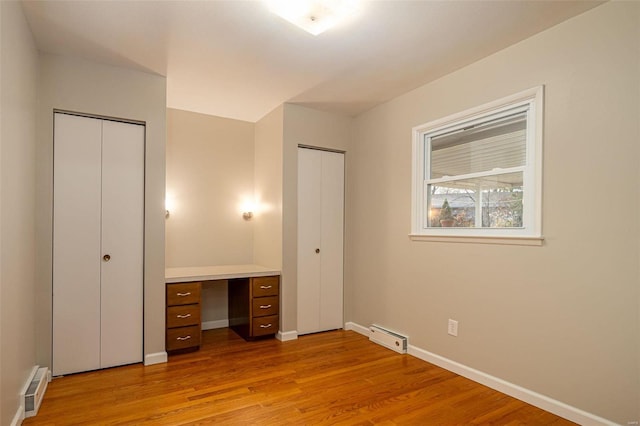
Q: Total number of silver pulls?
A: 6